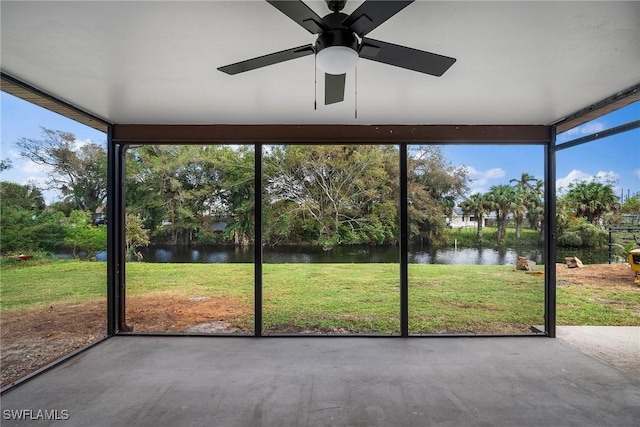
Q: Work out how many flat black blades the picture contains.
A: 5